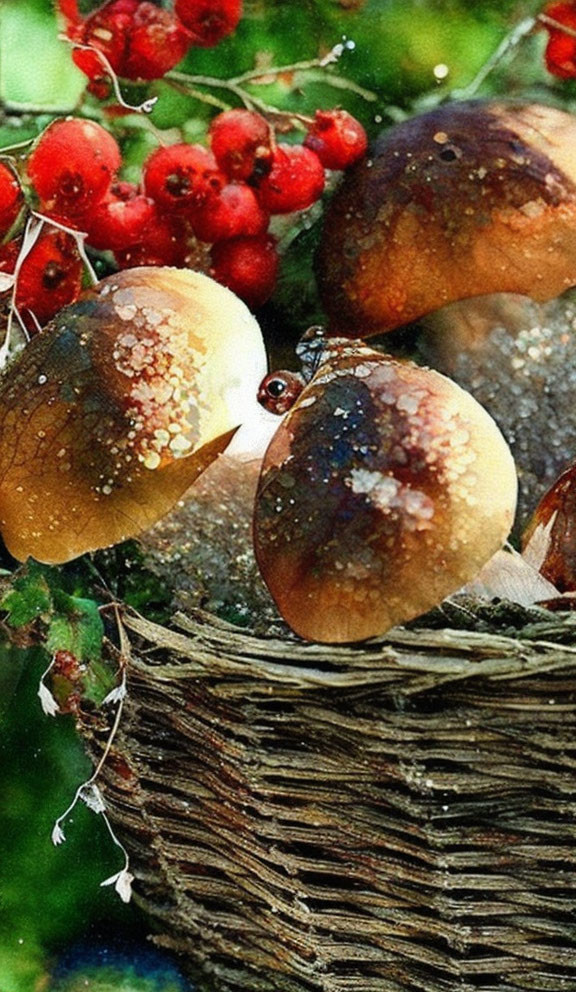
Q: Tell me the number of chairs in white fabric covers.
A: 0